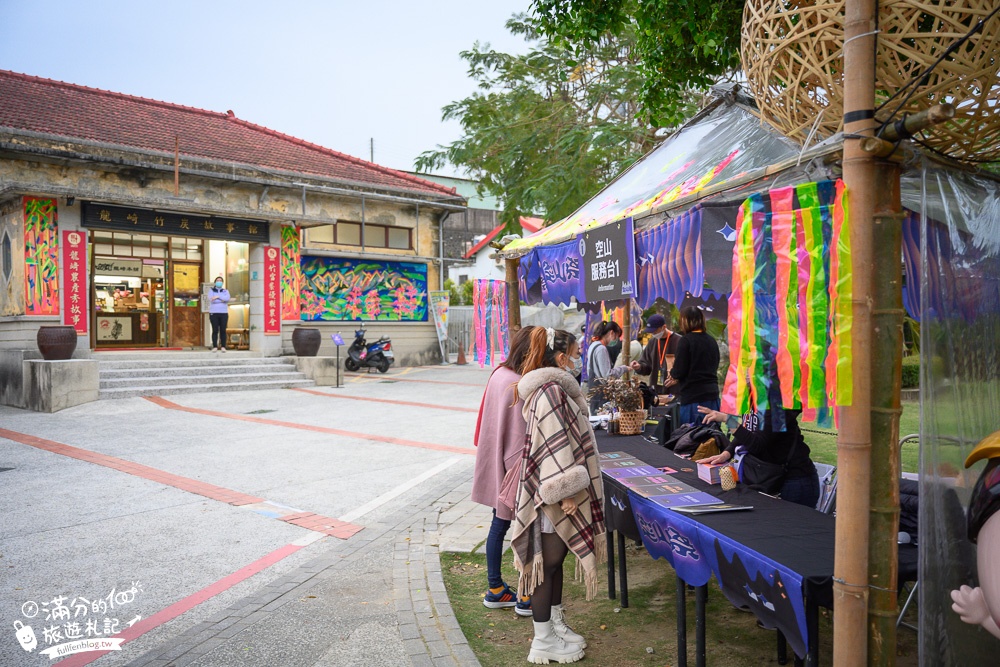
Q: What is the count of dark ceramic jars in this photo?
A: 2